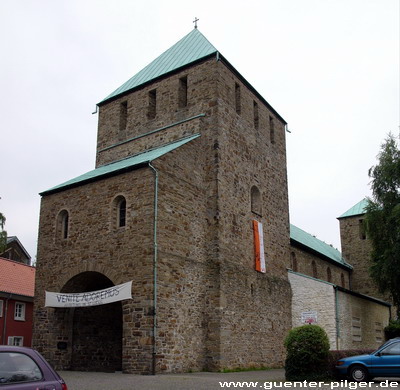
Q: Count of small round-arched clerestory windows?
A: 4